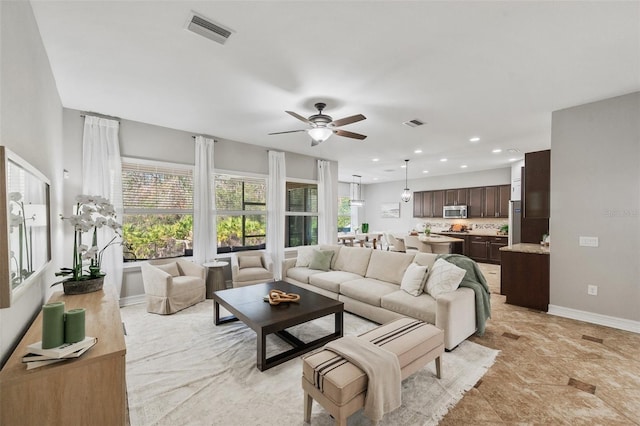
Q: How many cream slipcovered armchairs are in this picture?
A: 2